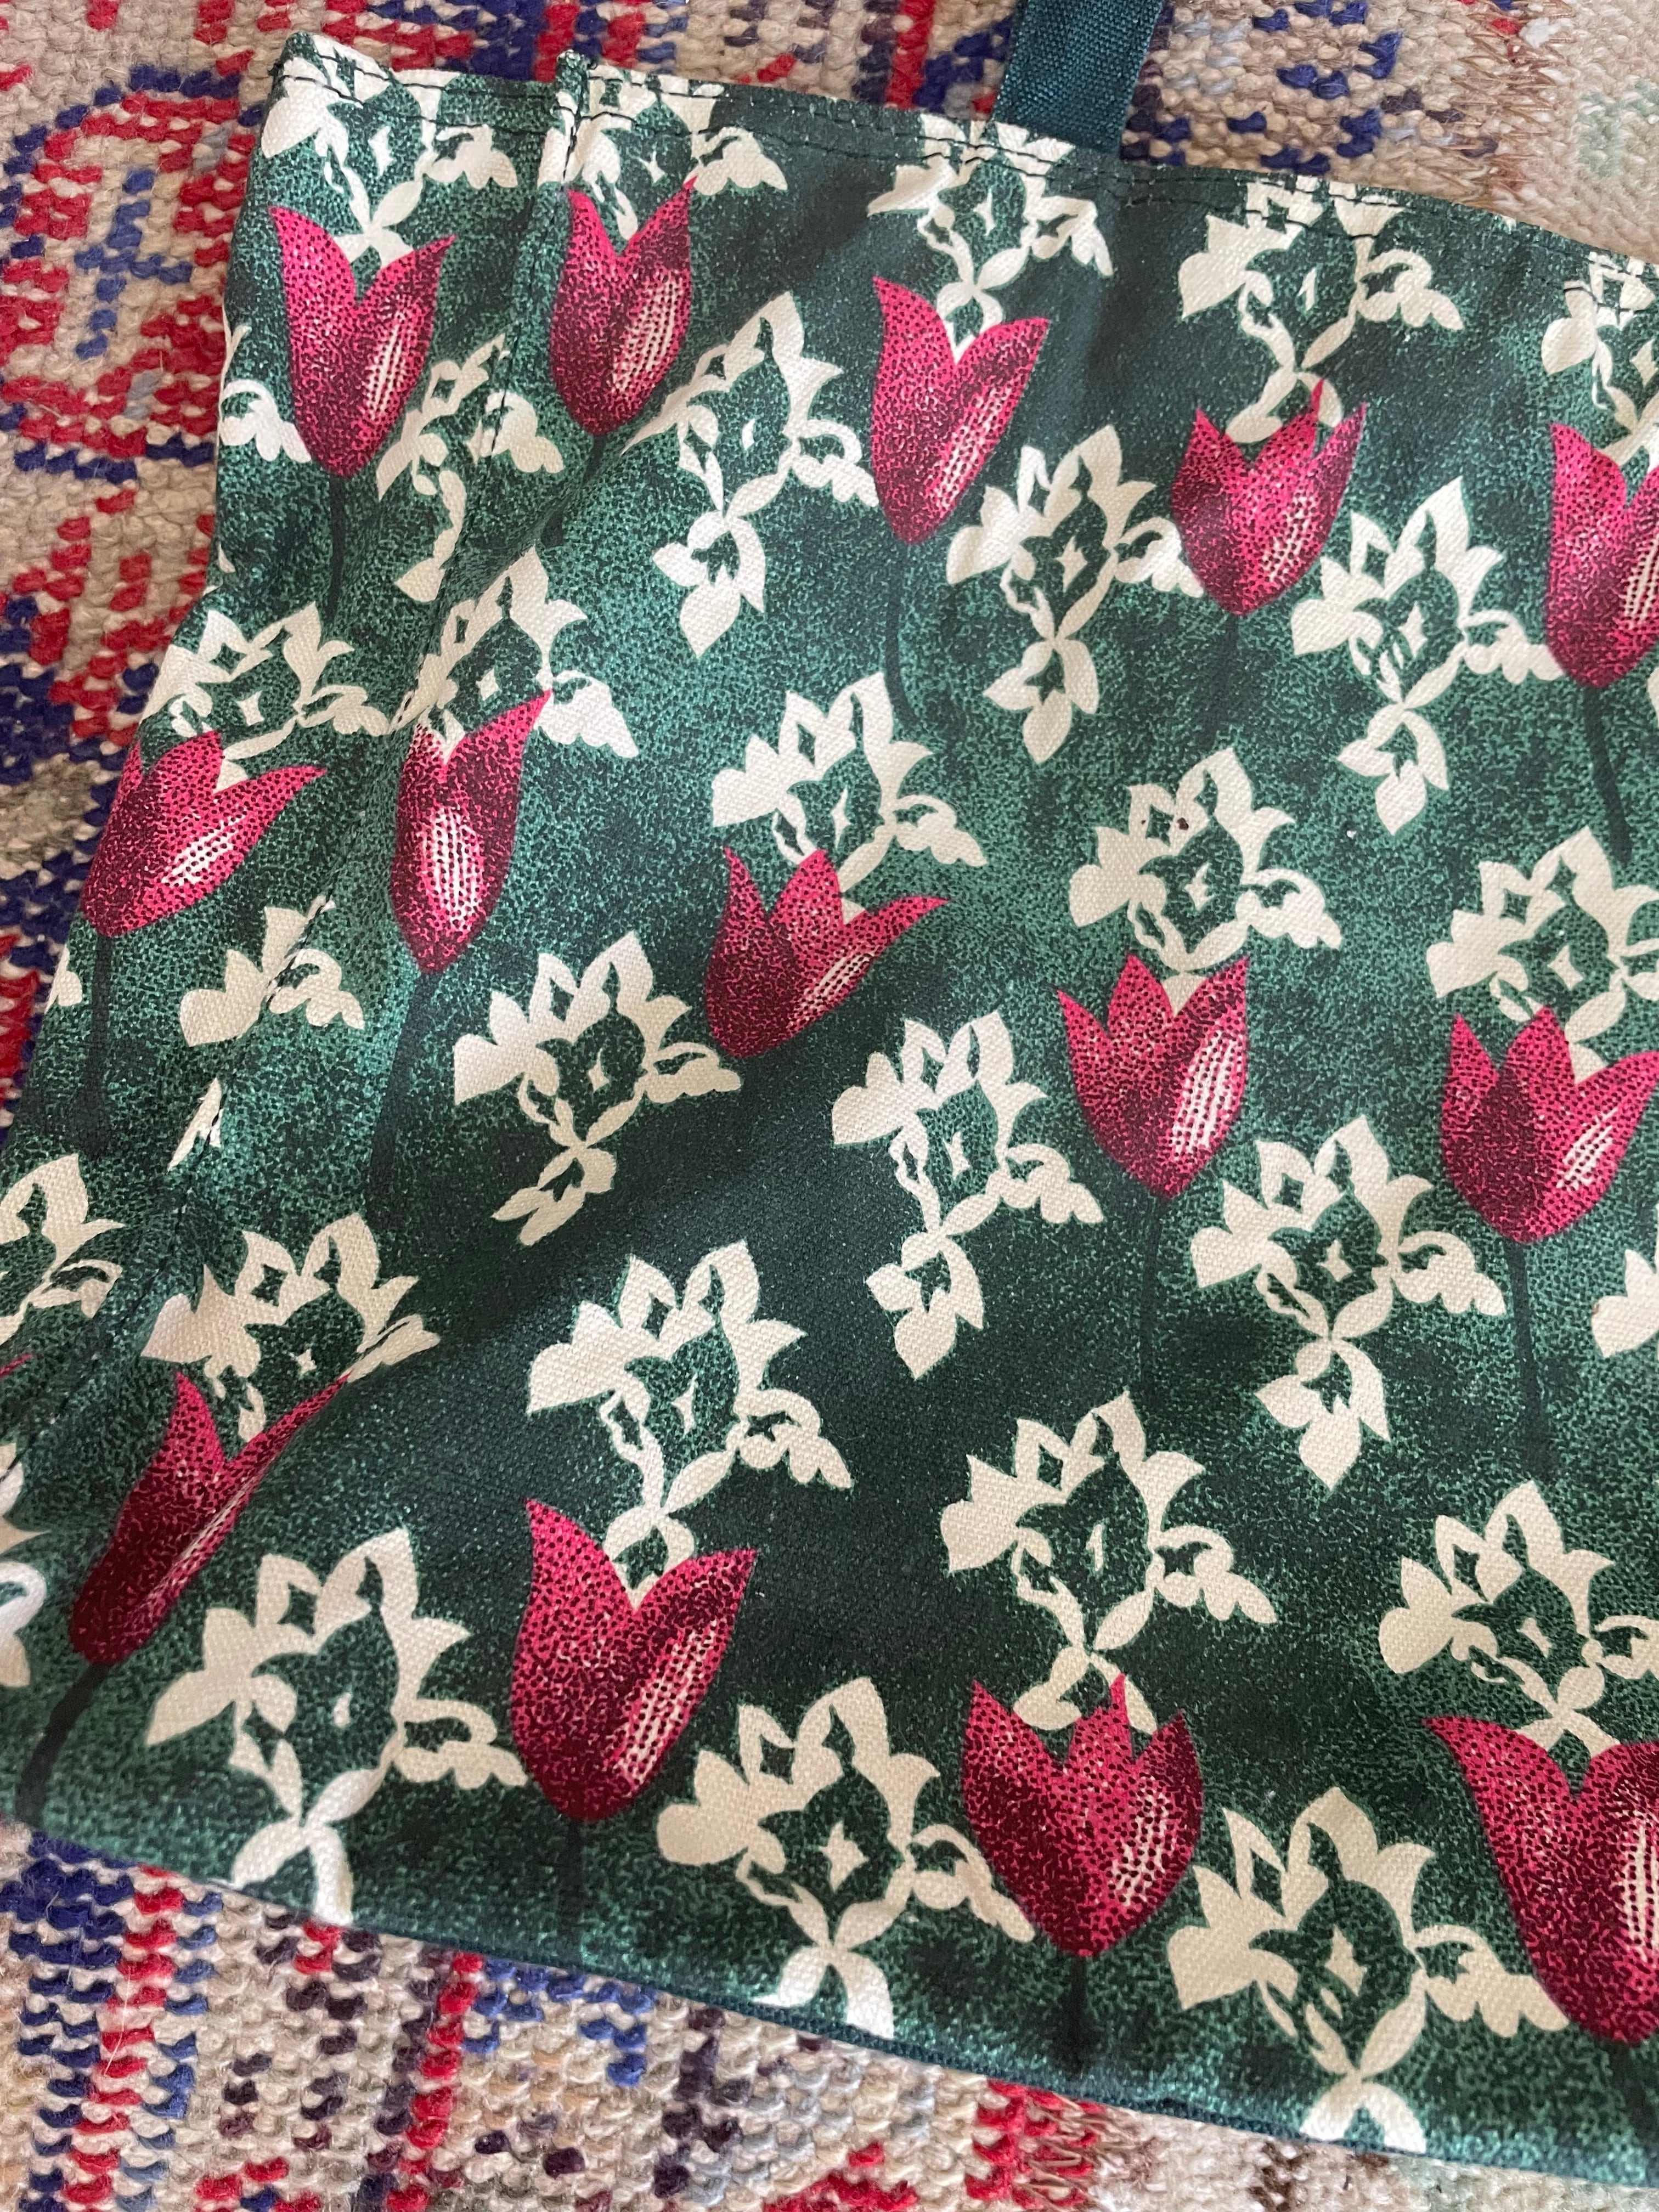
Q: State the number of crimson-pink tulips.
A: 14